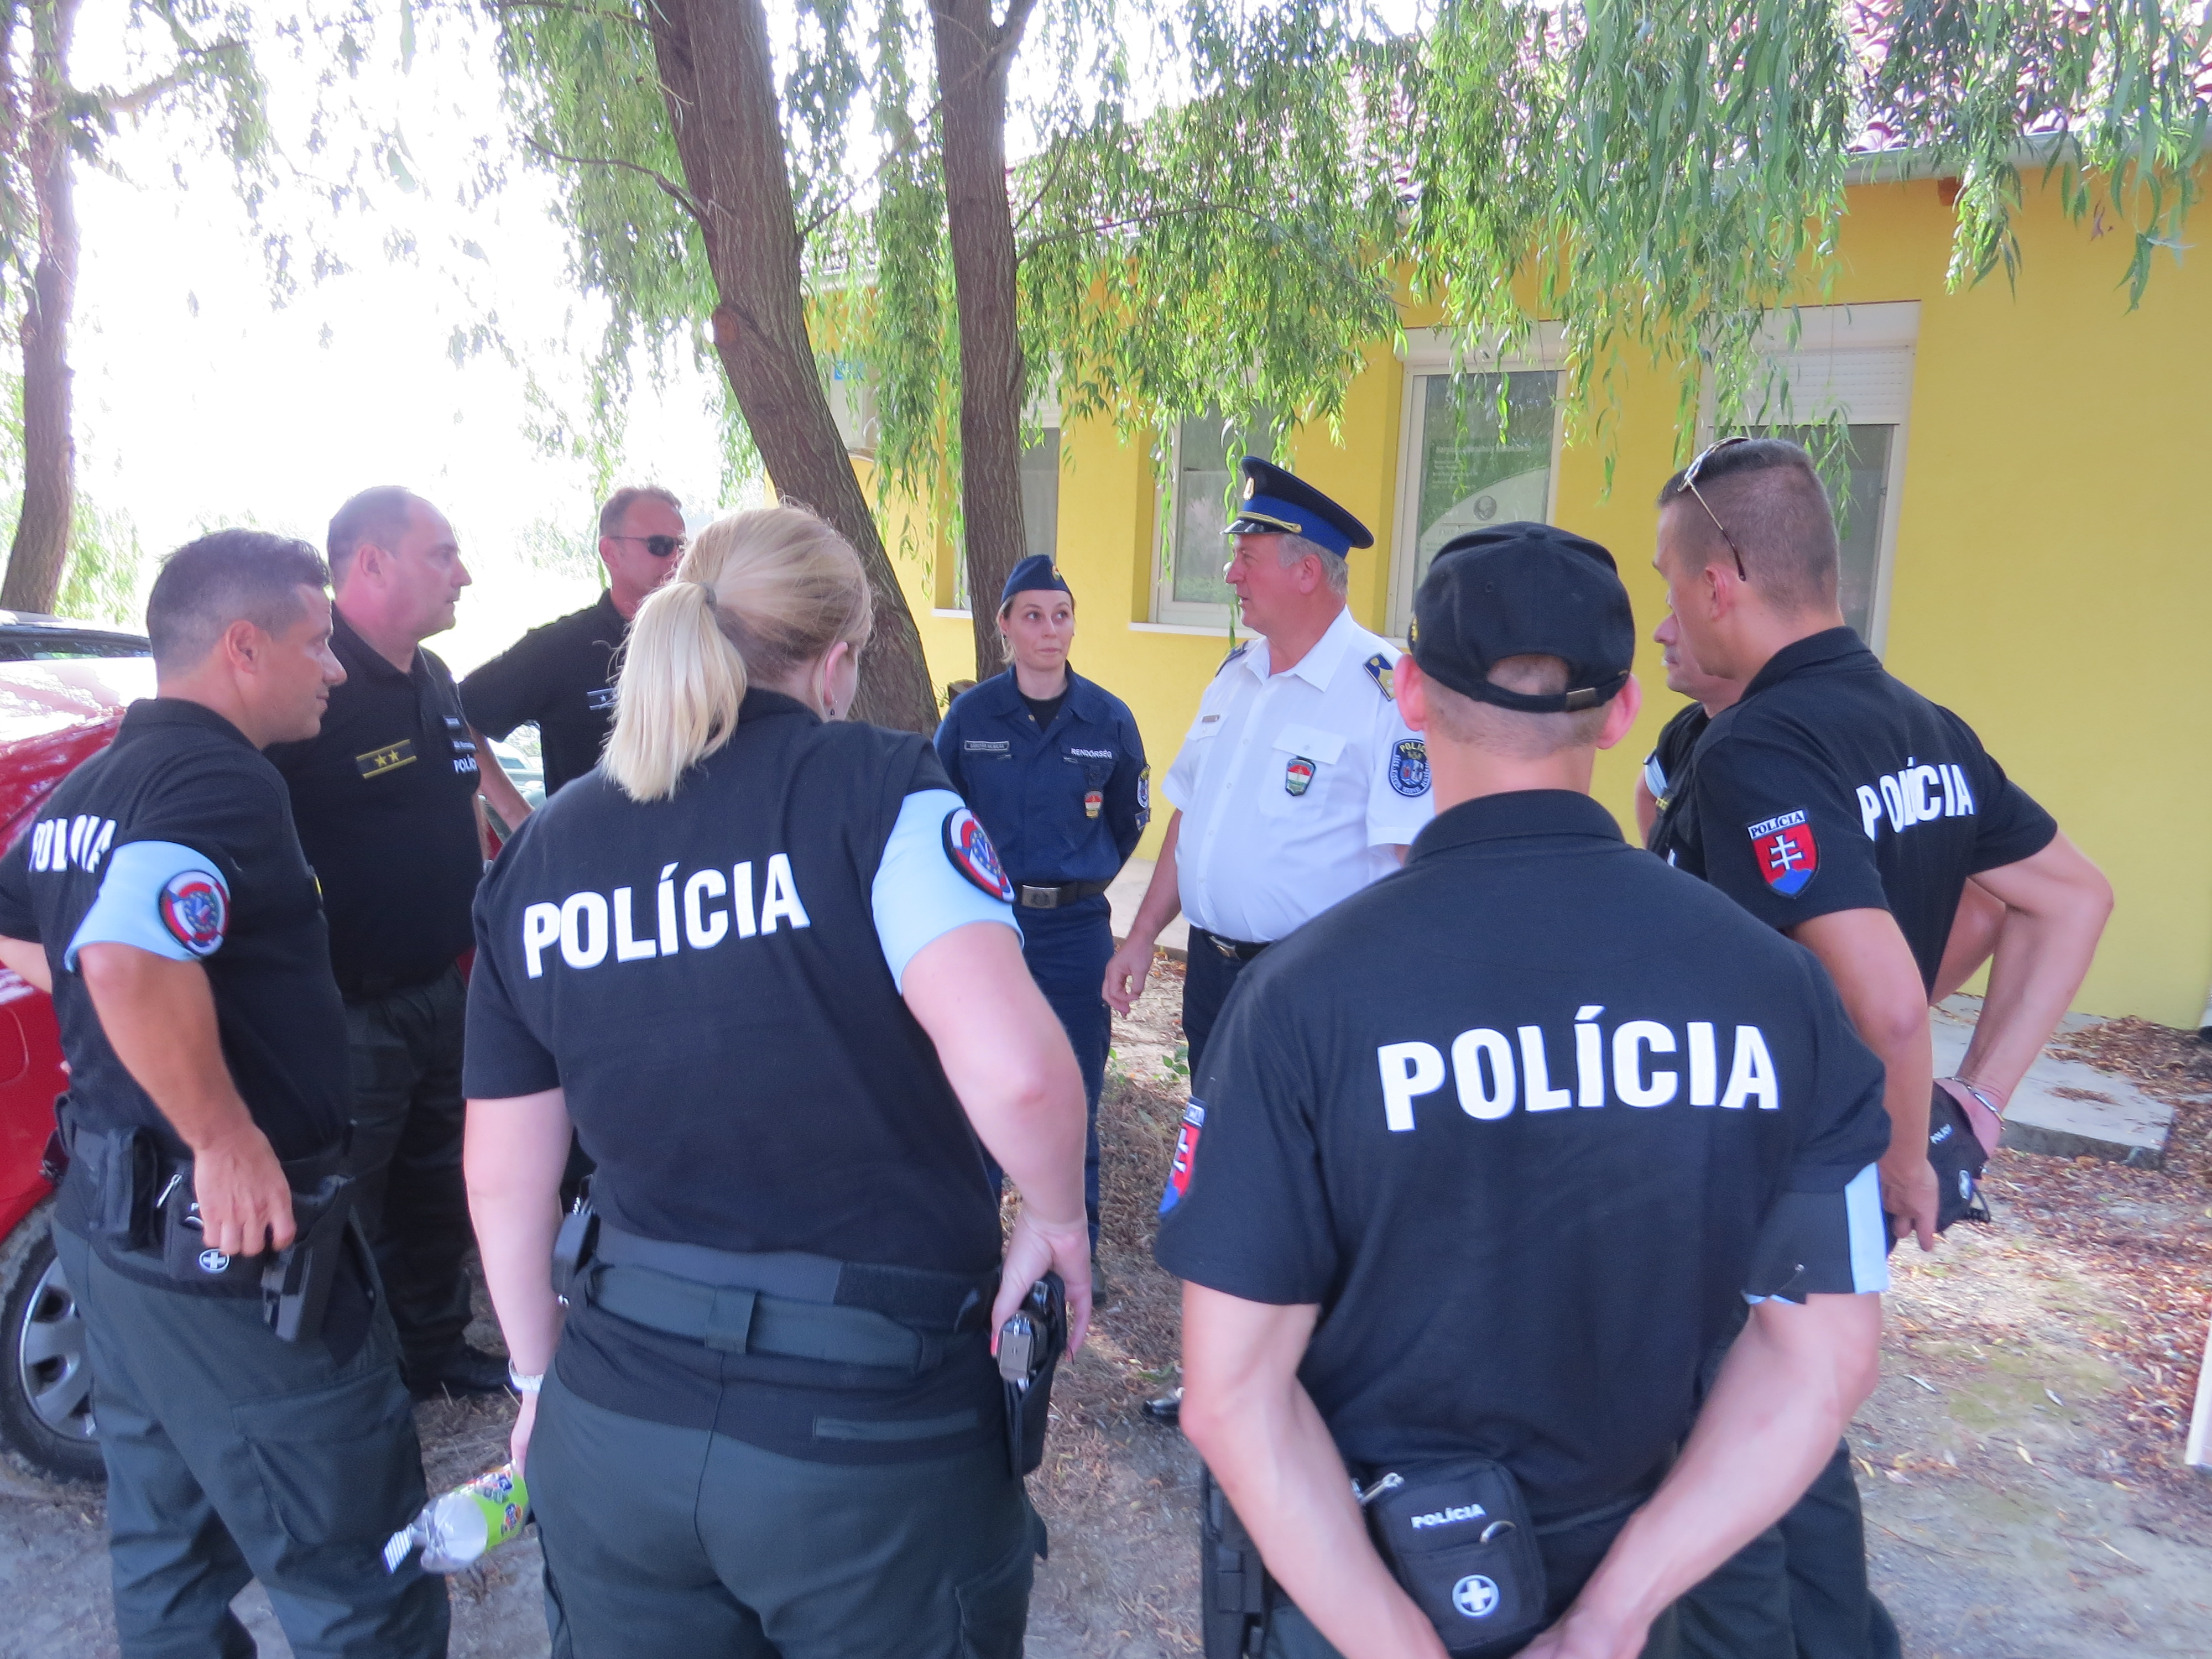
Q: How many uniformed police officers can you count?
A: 9